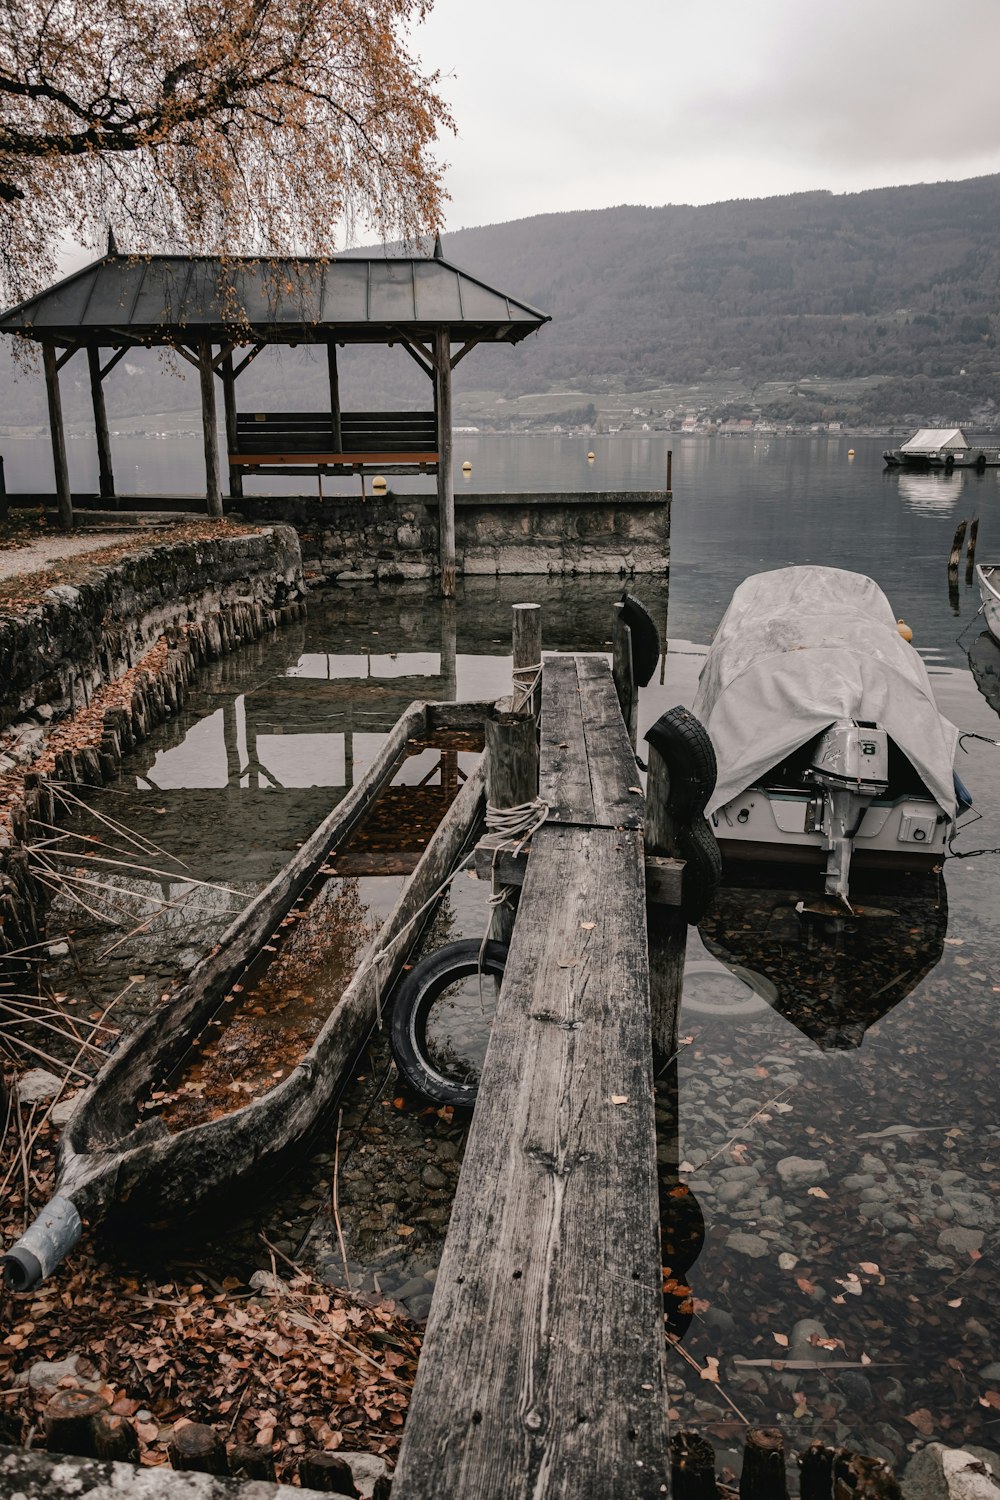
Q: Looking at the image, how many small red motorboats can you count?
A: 0